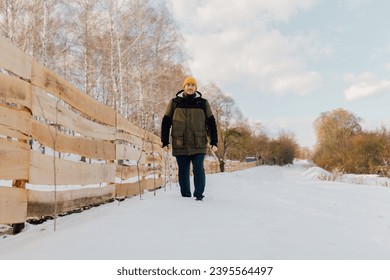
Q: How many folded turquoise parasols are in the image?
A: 0